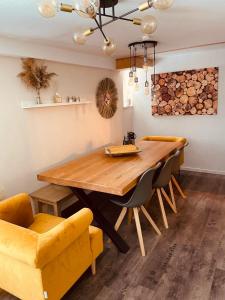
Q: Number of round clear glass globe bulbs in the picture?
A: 6